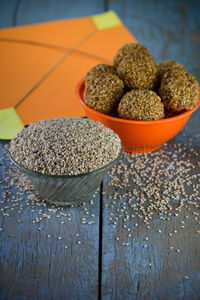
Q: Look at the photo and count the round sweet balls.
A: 7